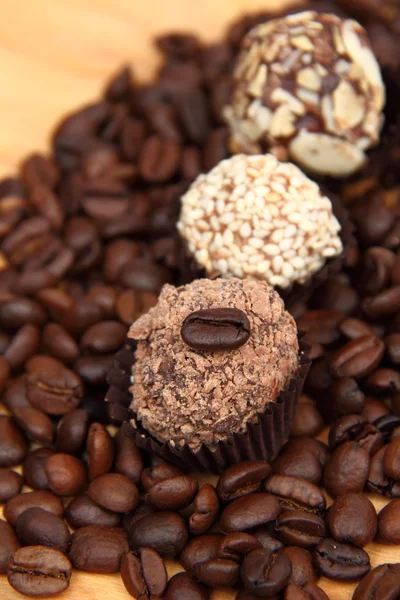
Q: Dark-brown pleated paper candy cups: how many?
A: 2